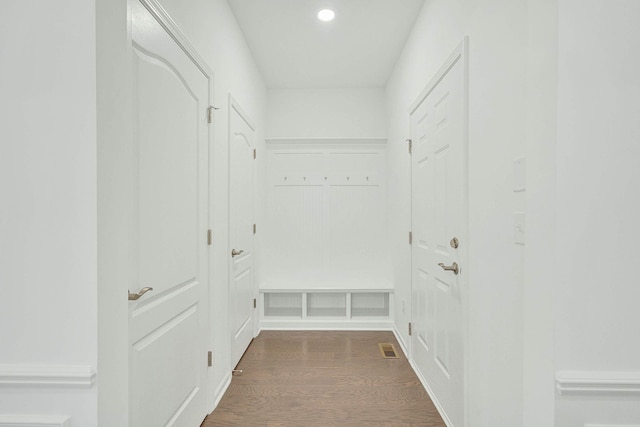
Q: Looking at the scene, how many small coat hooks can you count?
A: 5